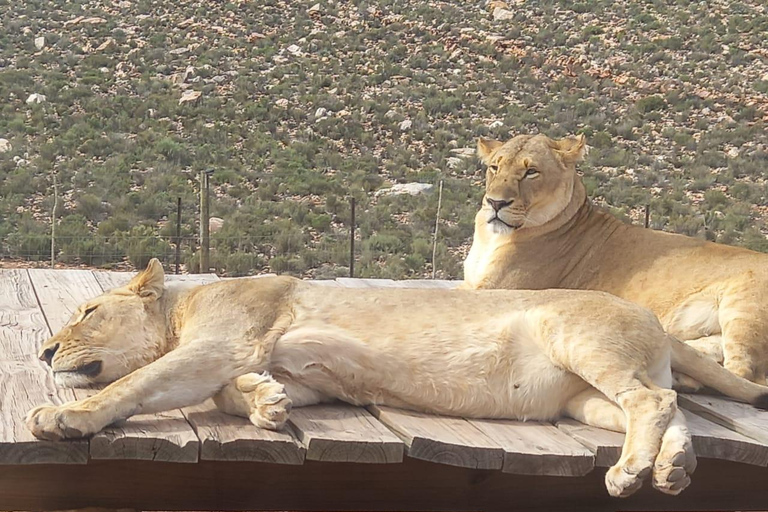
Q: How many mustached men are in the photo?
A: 0